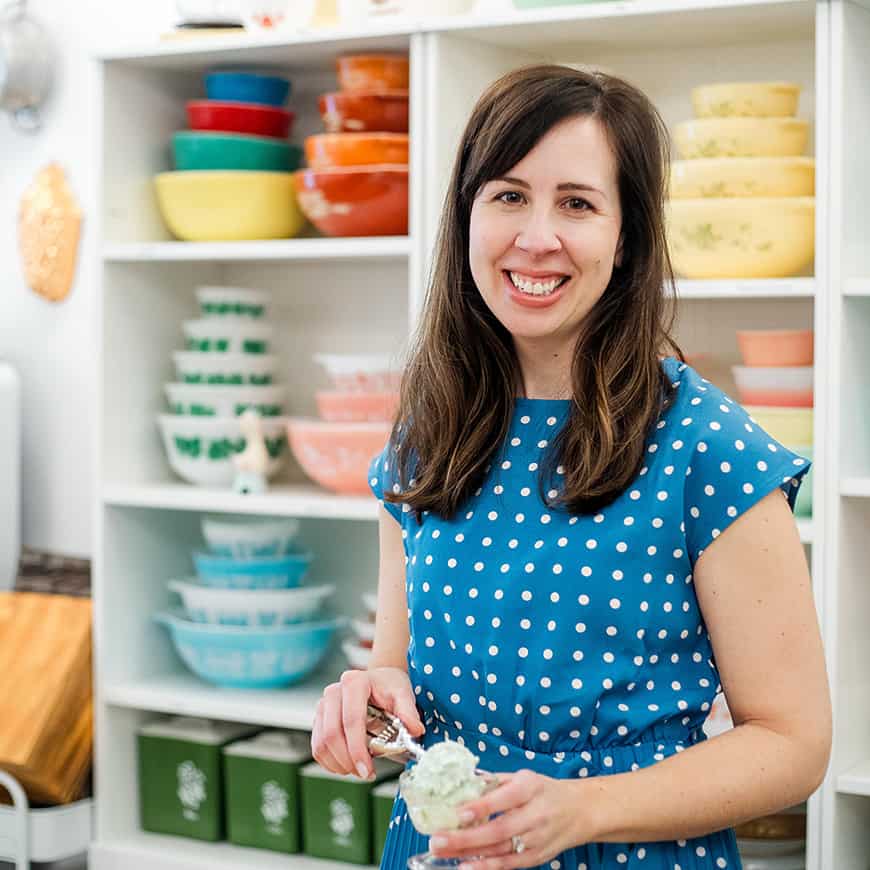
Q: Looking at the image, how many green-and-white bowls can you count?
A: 5